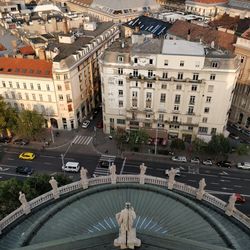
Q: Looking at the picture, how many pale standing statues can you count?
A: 9